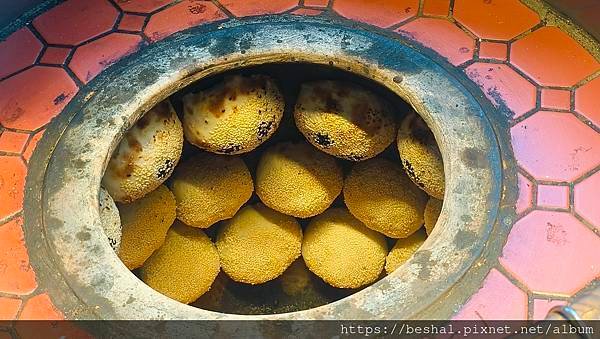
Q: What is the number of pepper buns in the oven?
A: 14